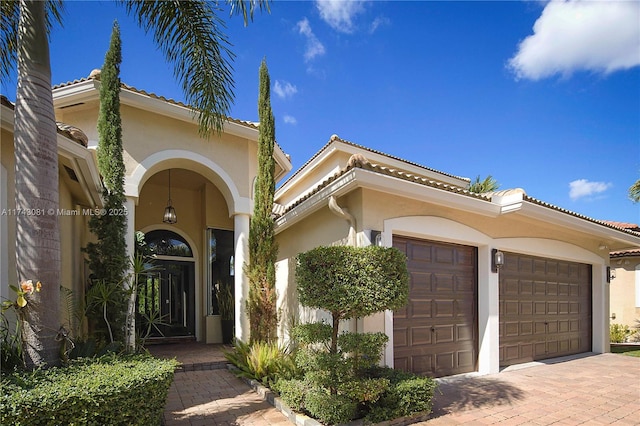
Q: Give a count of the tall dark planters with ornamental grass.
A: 1